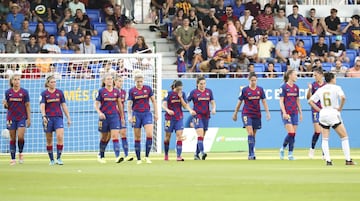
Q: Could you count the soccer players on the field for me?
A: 11